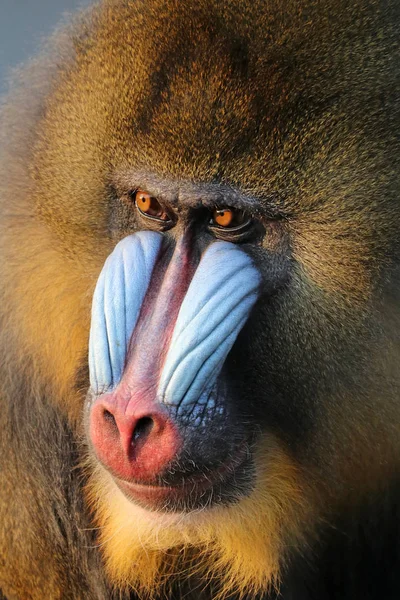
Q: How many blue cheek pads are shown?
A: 2